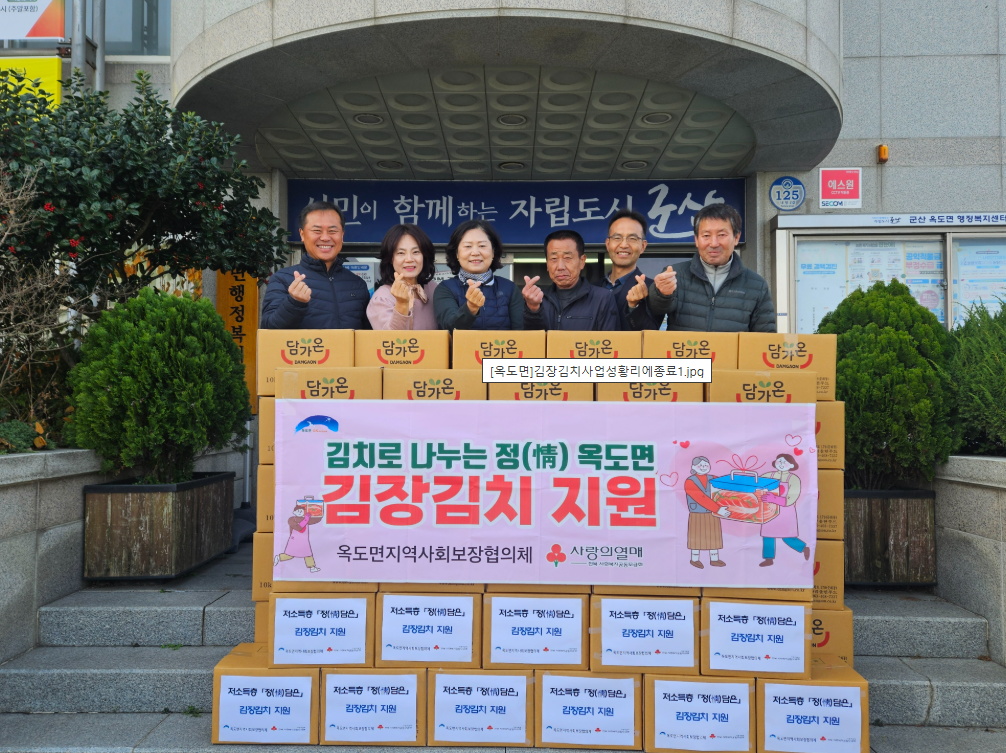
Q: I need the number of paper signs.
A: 11